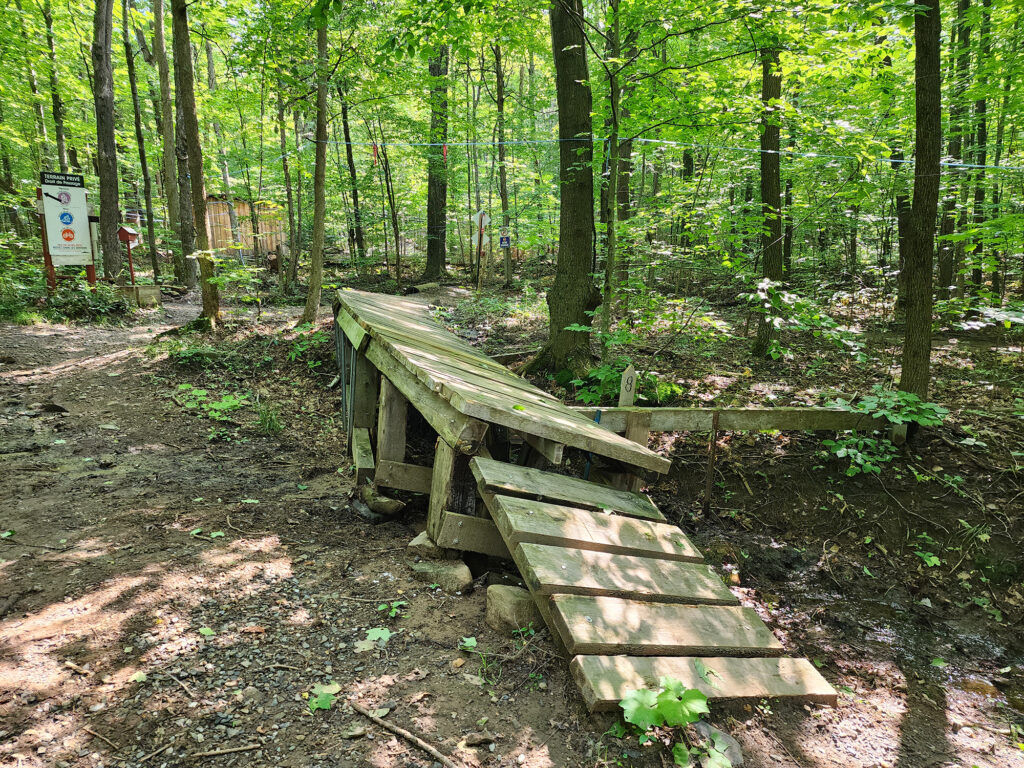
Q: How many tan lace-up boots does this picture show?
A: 0